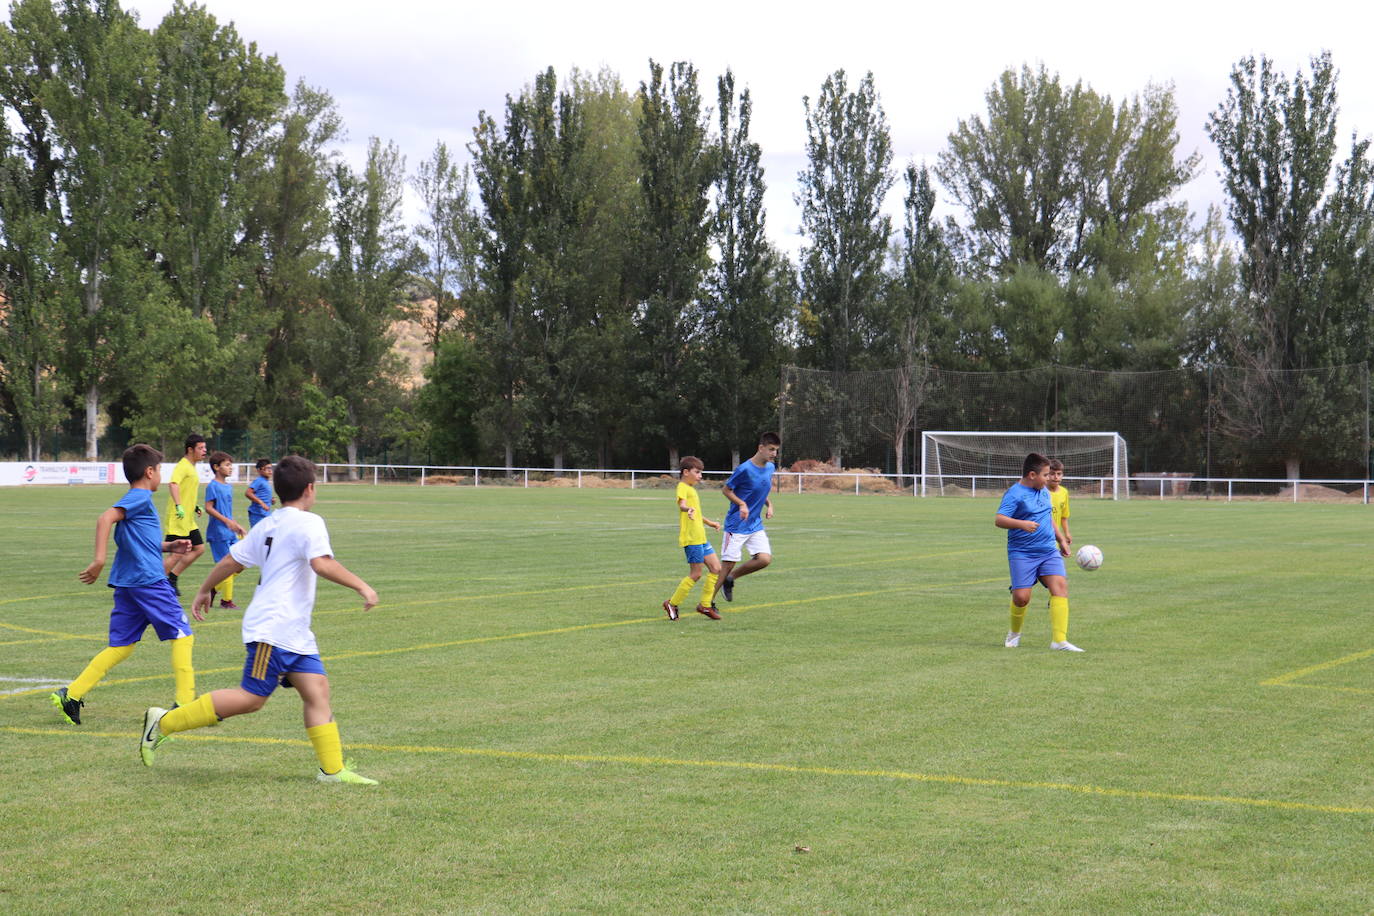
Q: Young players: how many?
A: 9